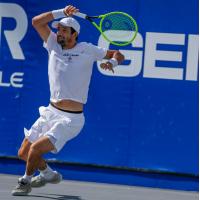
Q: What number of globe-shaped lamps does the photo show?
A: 0